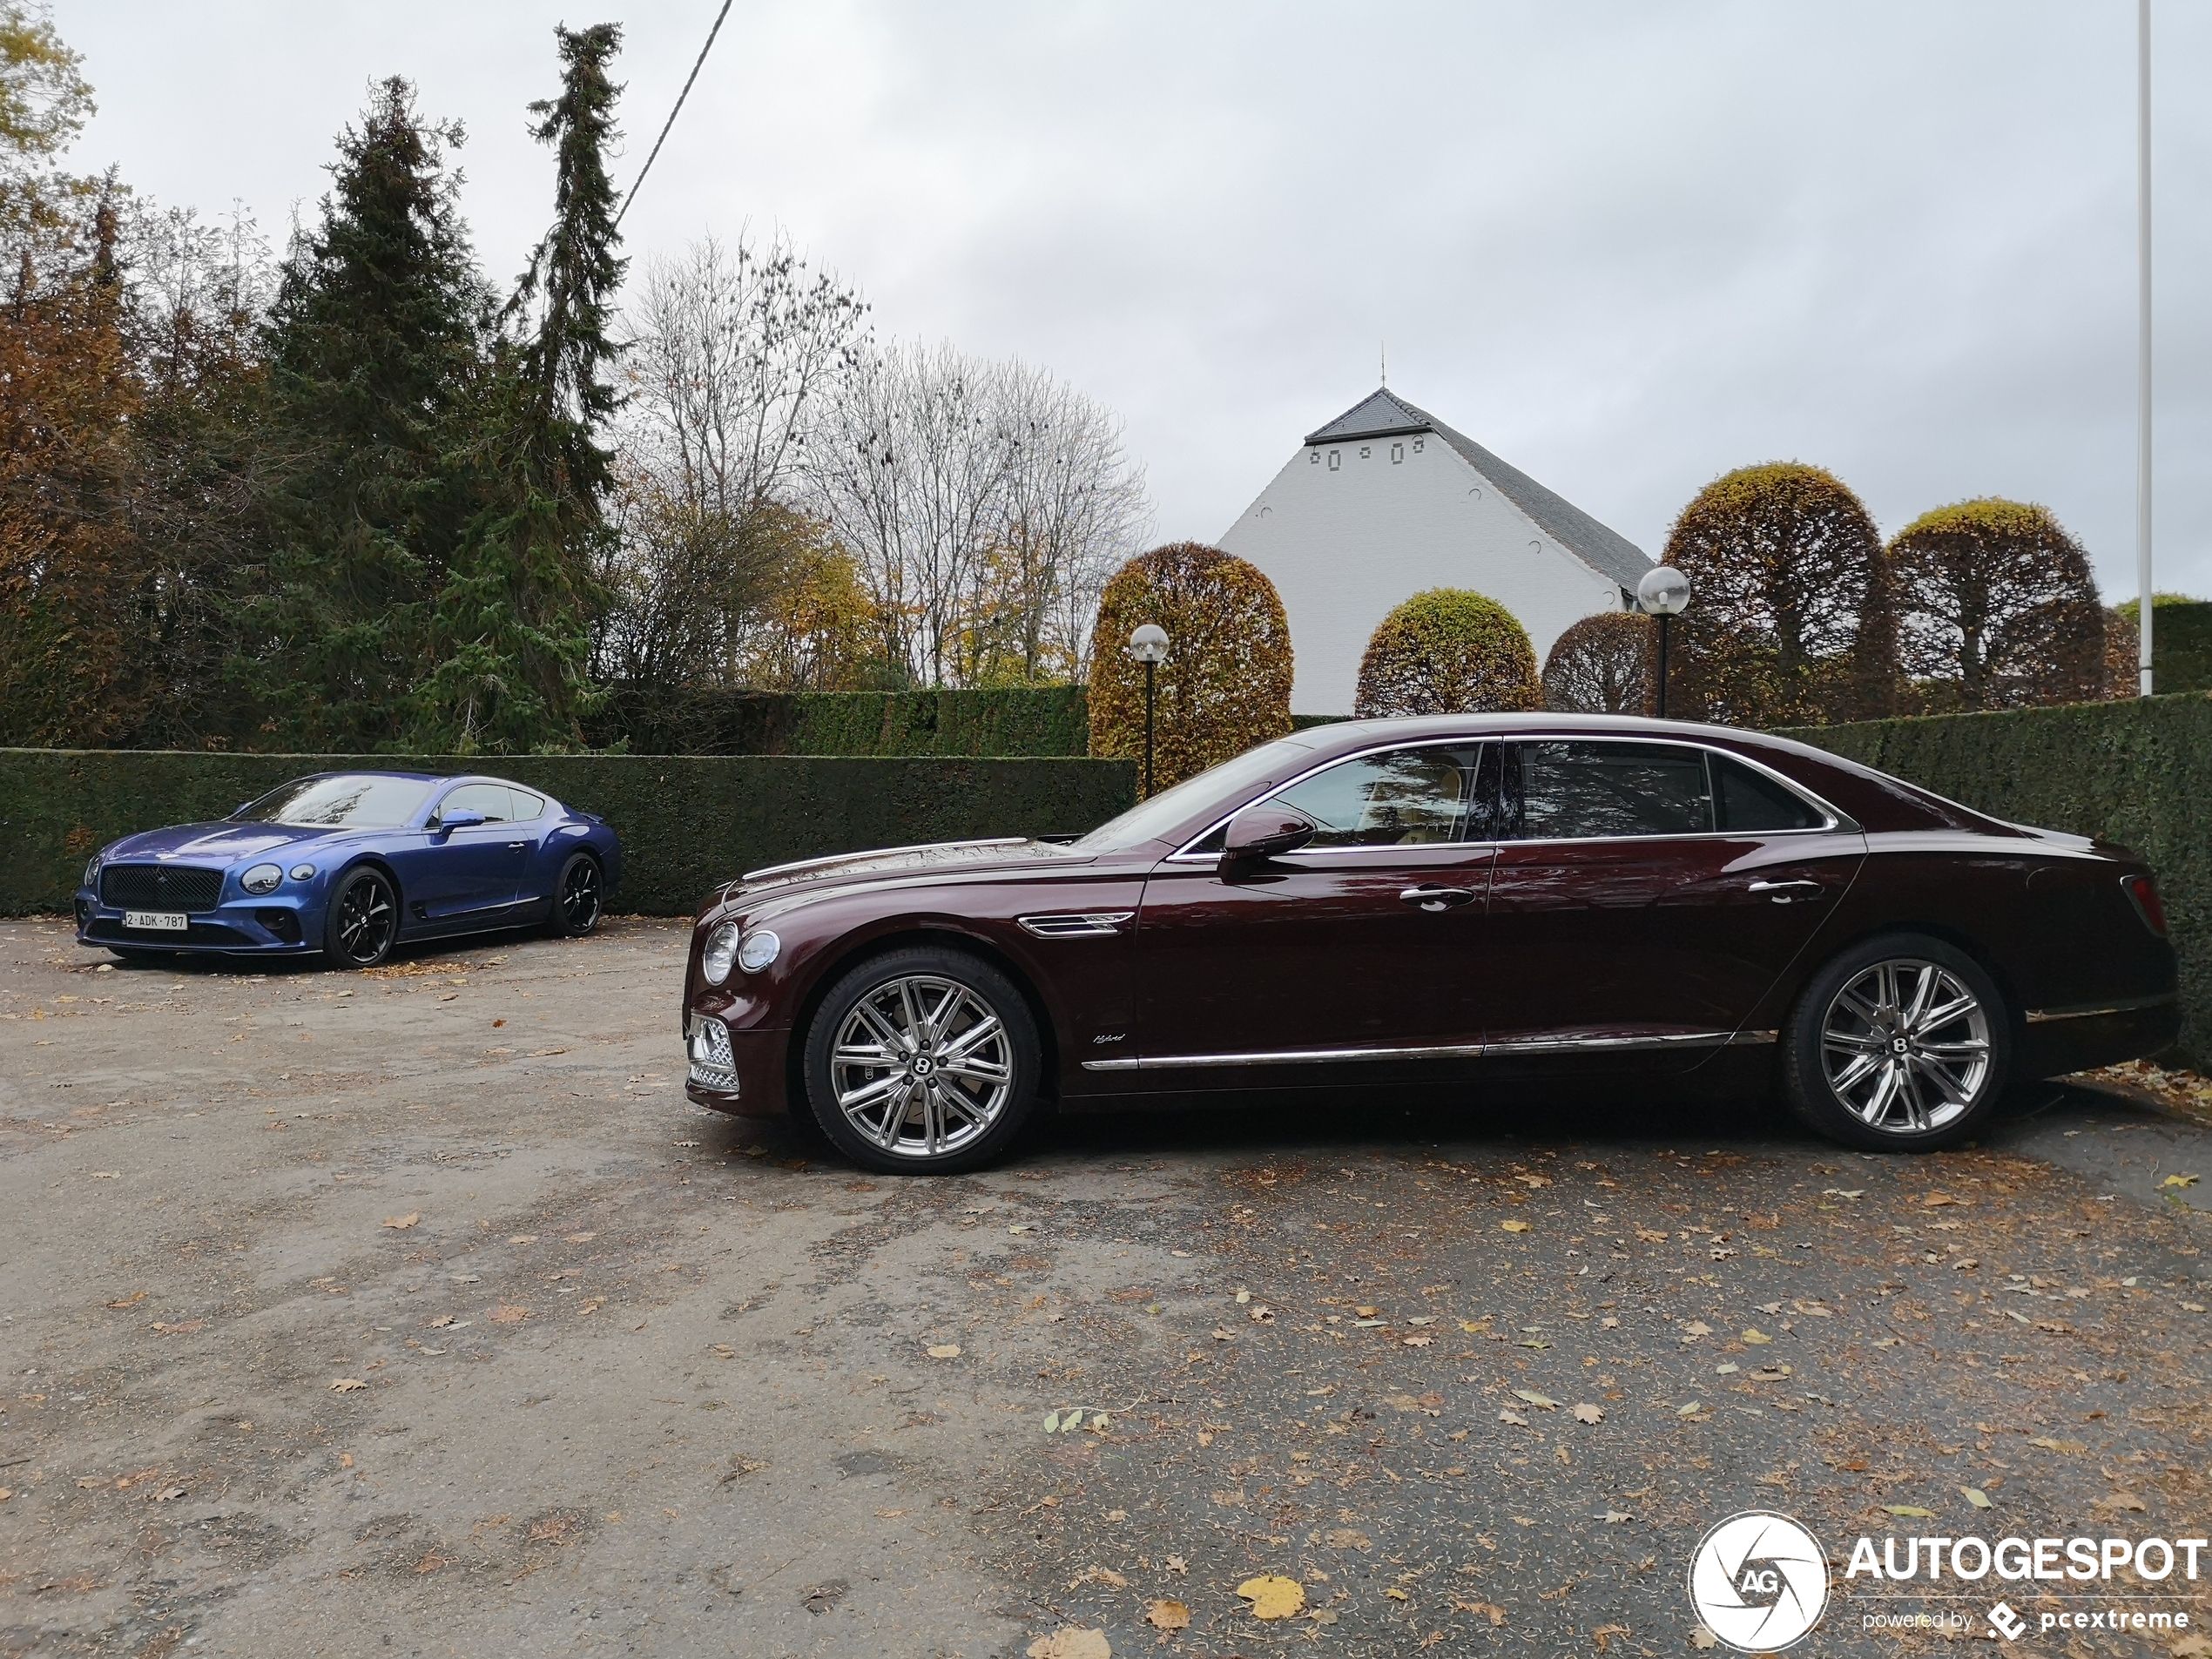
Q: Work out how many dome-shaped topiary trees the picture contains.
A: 5